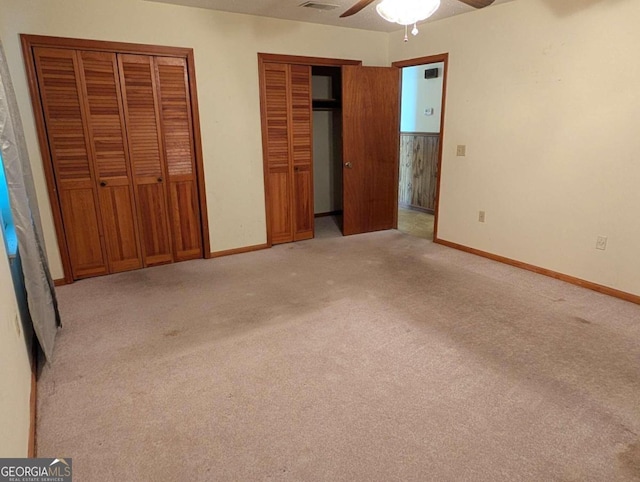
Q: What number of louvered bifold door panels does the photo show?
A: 6